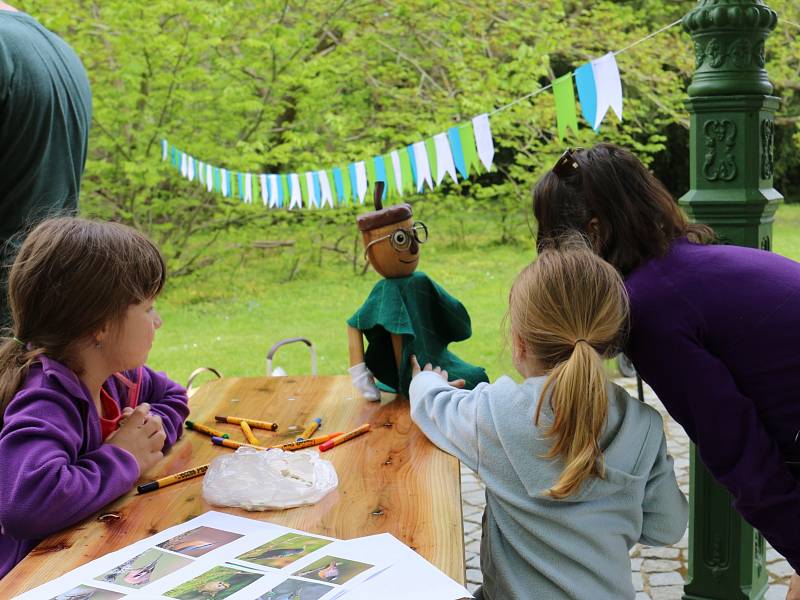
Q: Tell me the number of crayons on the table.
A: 8